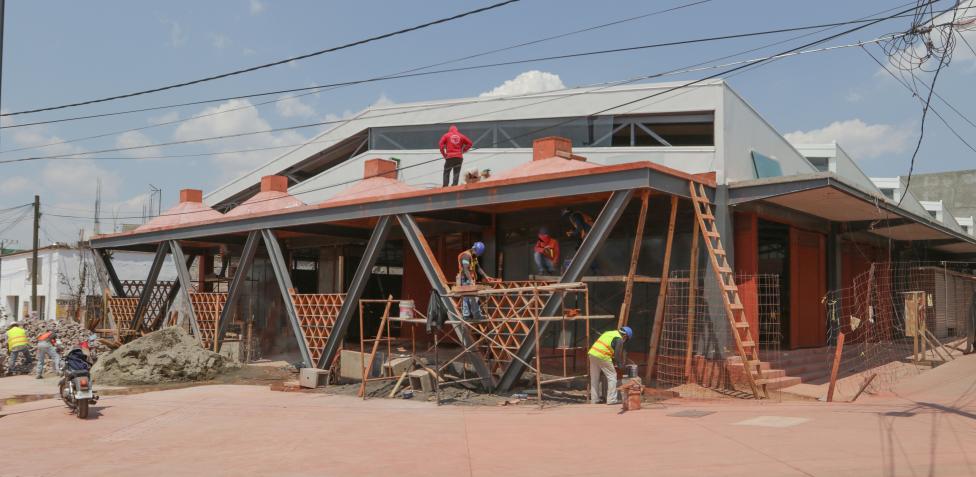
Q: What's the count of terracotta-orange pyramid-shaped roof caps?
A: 4